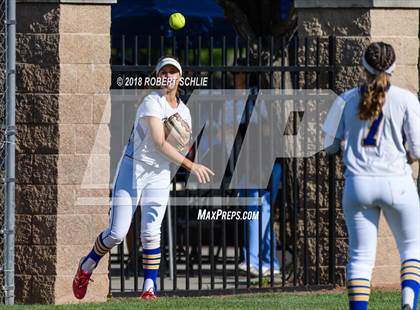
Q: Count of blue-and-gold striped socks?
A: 4